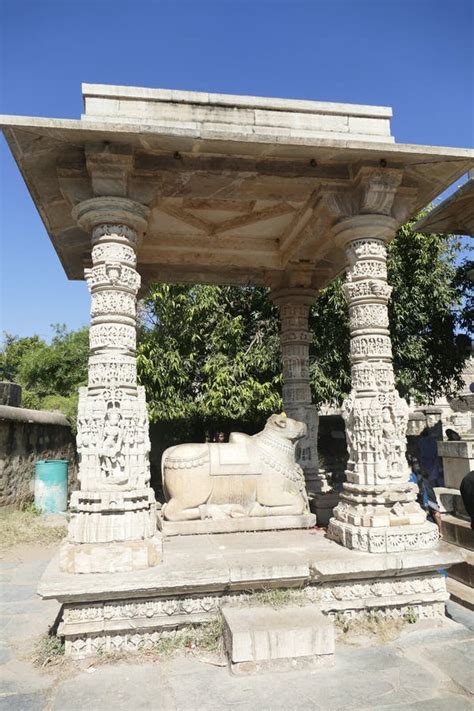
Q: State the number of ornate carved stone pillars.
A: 3